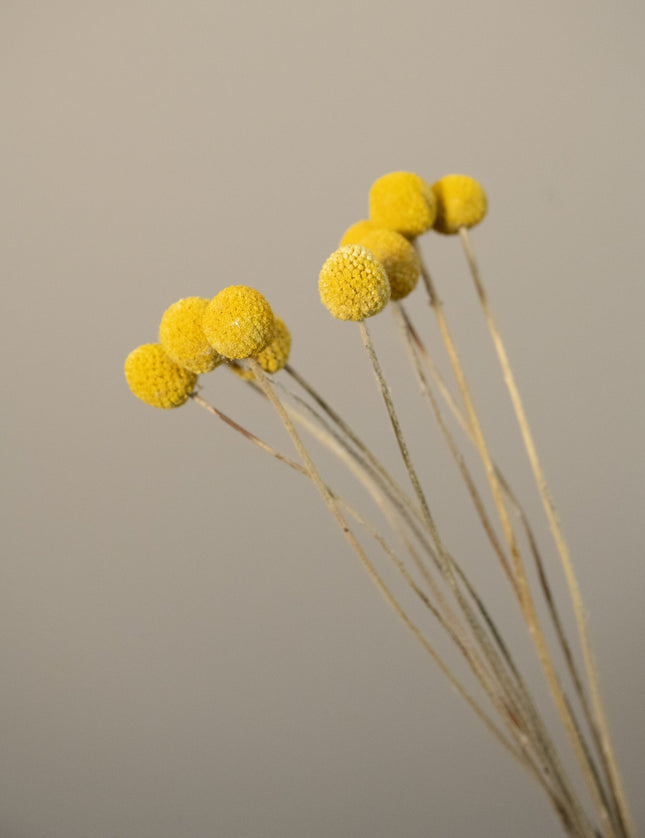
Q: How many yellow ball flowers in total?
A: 9